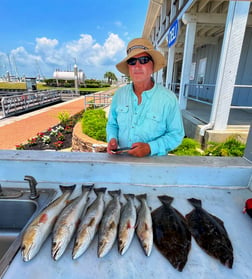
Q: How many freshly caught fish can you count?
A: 8